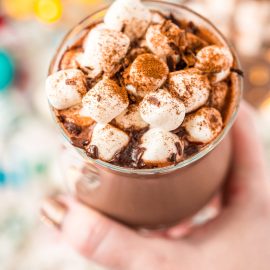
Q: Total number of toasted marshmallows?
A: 0